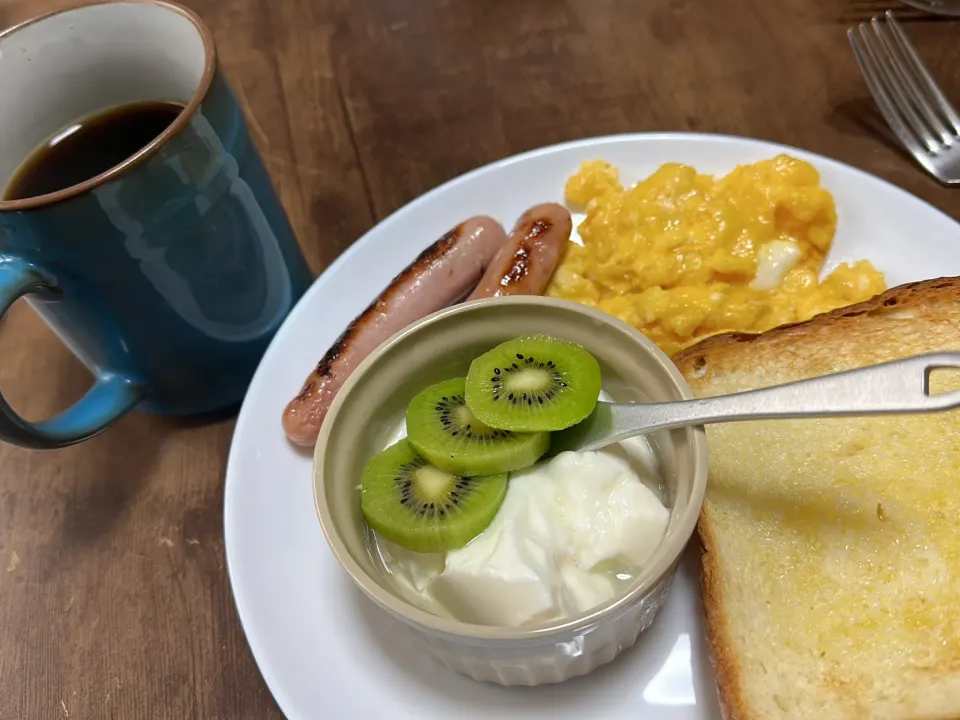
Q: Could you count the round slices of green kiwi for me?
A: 3